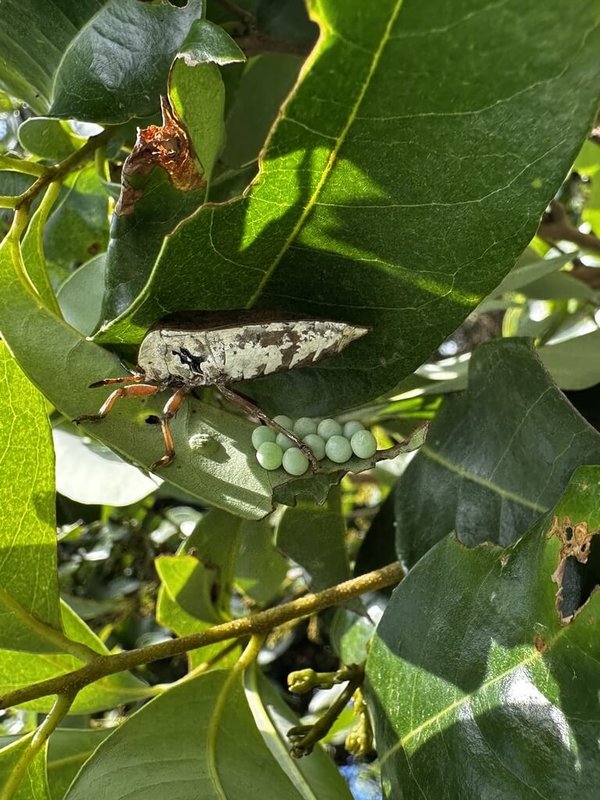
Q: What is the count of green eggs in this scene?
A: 11